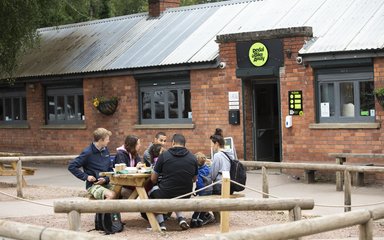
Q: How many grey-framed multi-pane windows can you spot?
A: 4